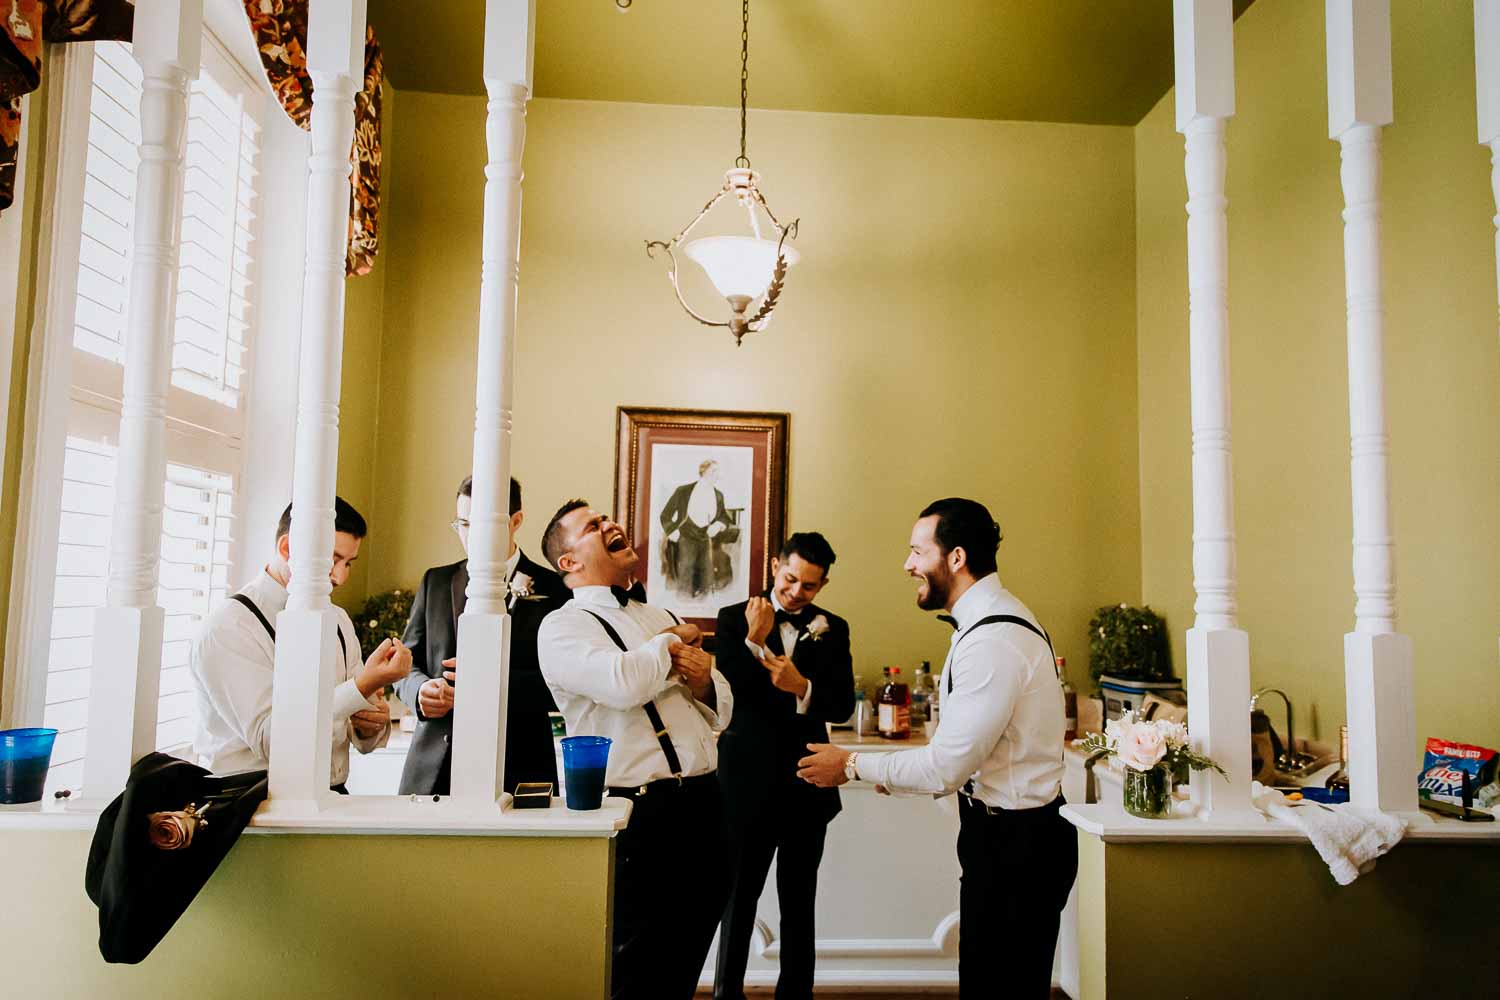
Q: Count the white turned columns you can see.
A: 6